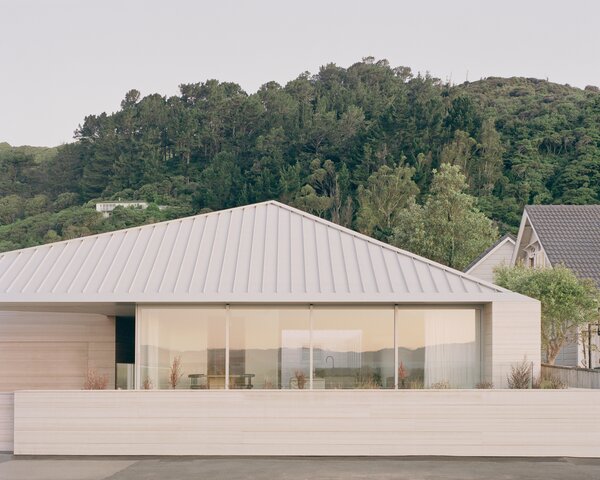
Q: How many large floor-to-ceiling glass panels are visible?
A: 4